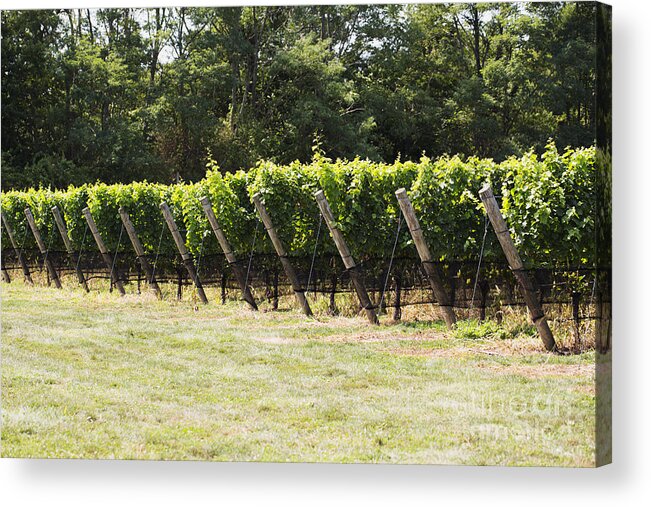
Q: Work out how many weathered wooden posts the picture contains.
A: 11